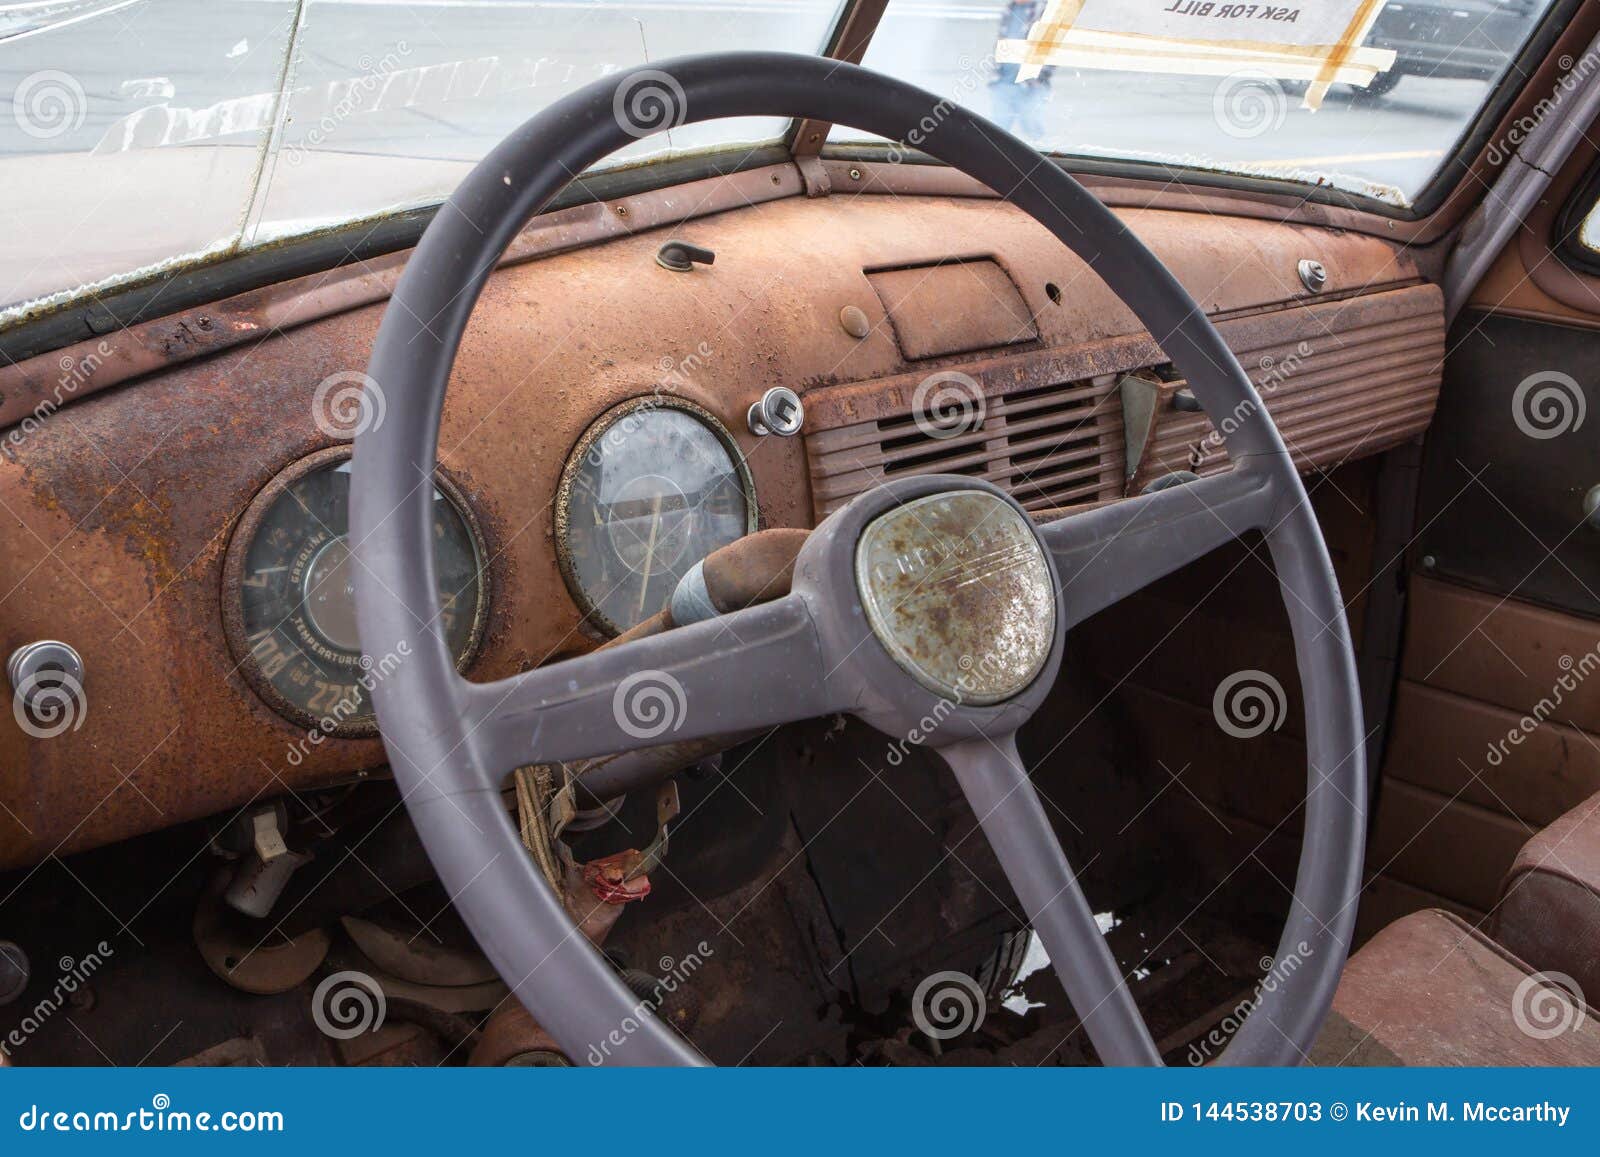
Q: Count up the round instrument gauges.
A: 2